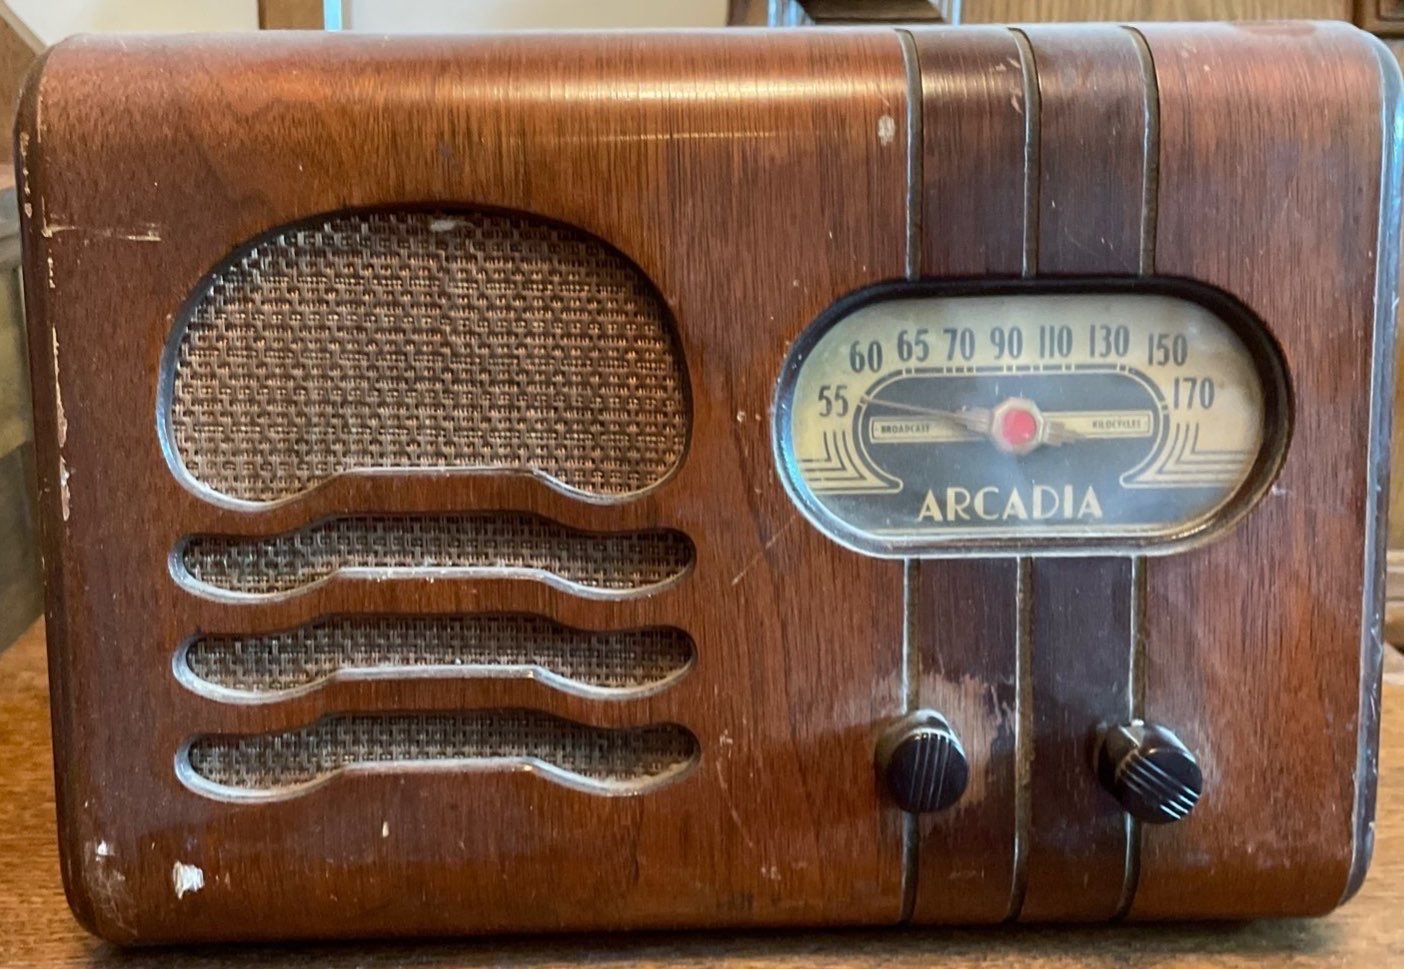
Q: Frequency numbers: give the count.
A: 9